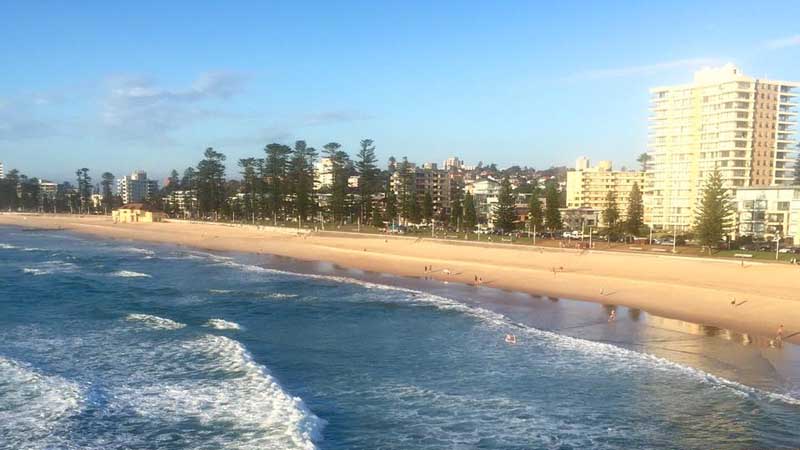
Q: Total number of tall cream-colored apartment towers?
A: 1